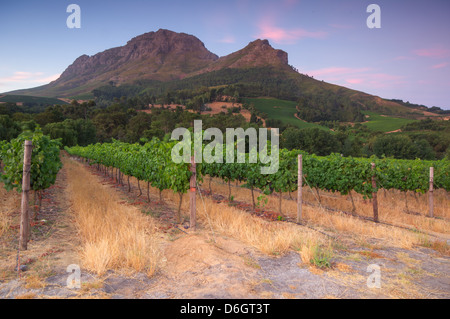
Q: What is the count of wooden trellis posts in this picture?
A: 5